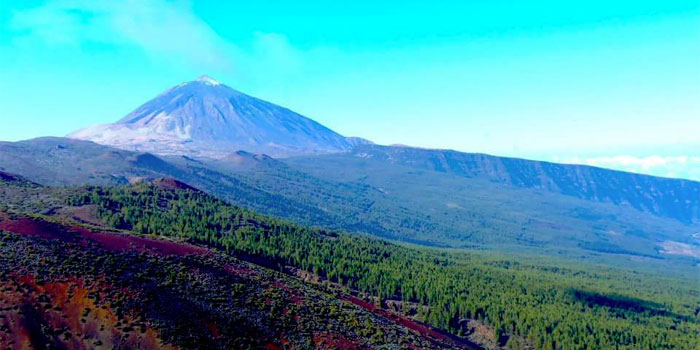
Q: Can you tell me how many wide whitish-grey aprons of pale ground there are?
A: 1